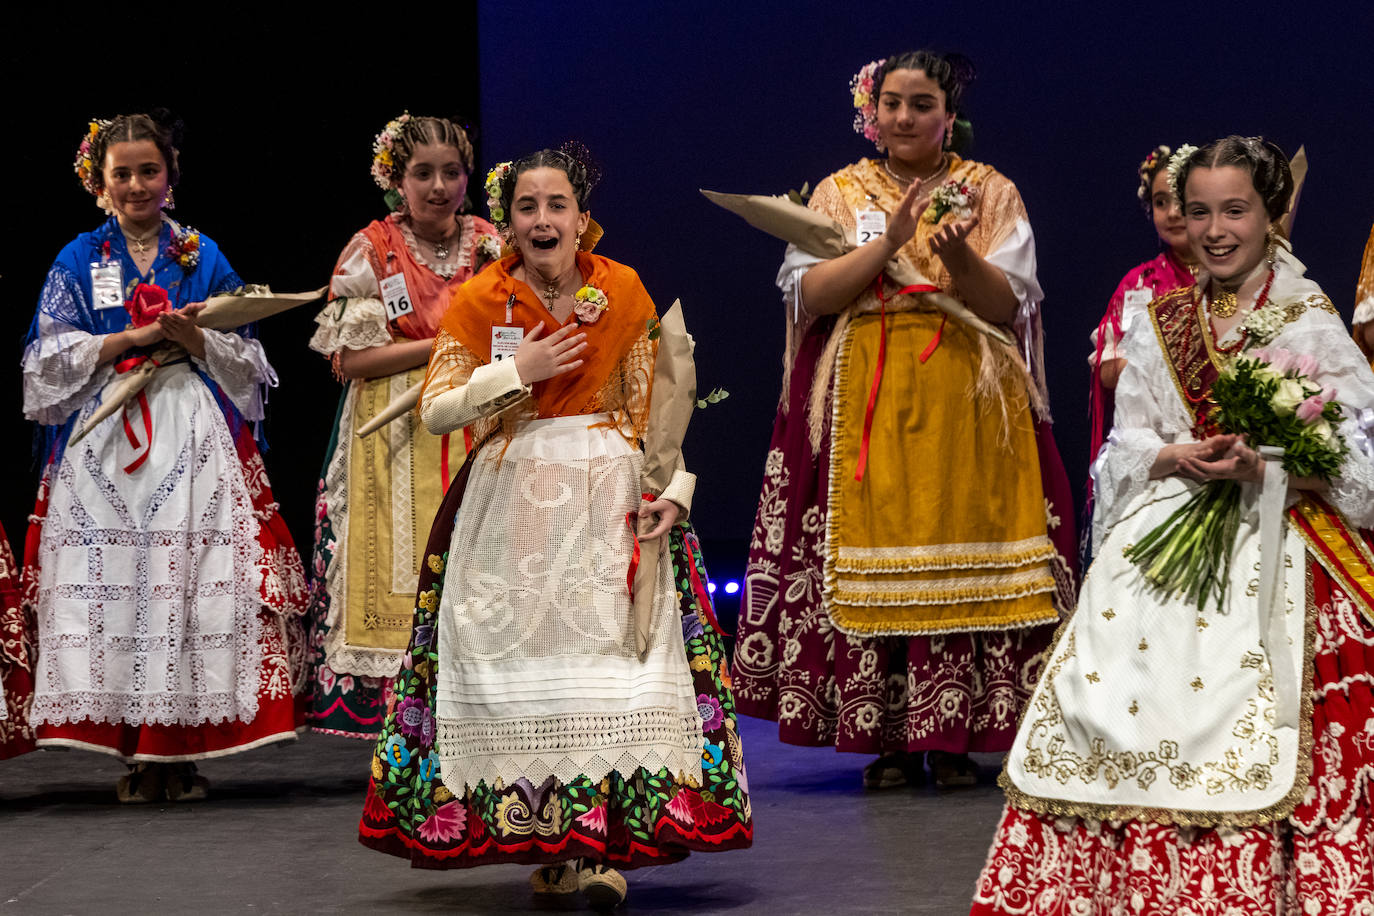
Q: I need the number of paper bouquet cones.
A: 5